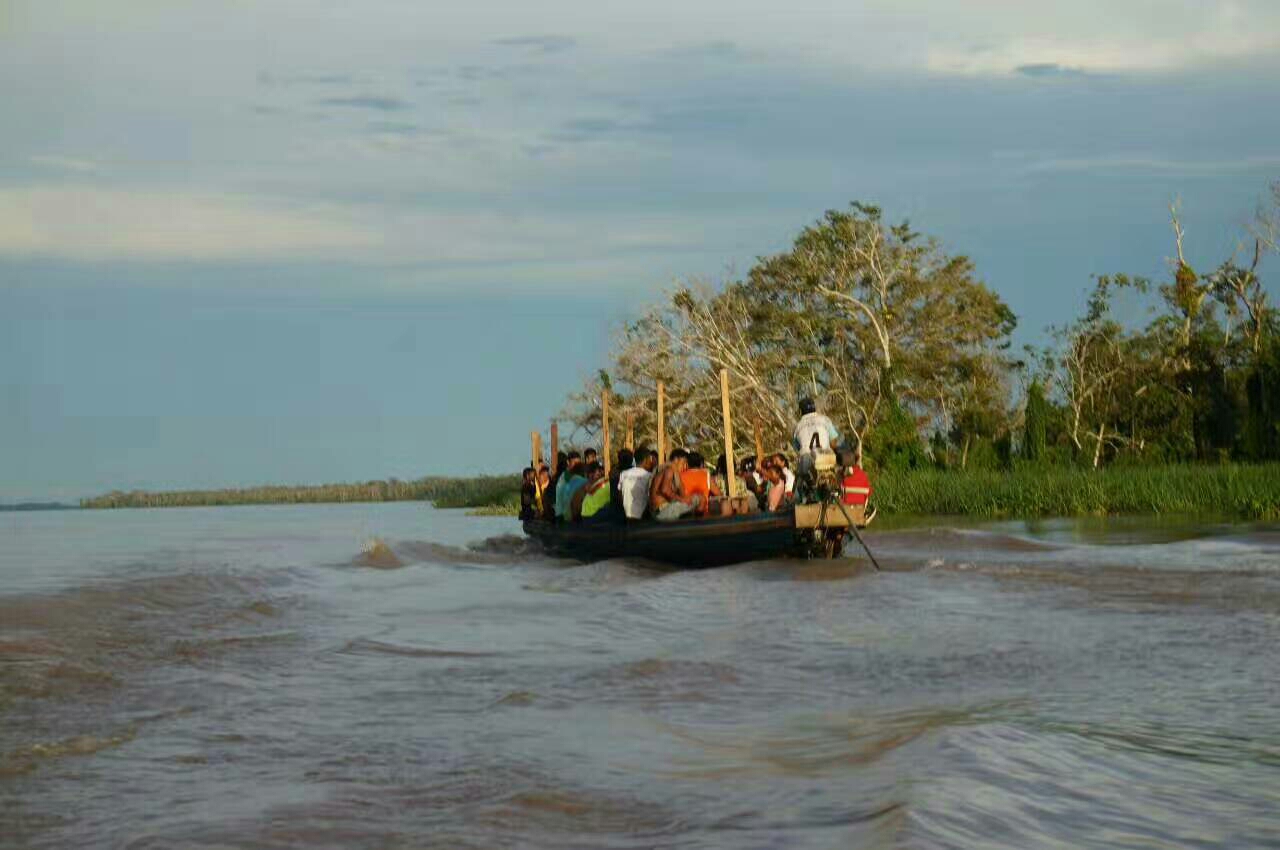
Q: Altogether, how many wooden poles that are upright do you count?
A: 7